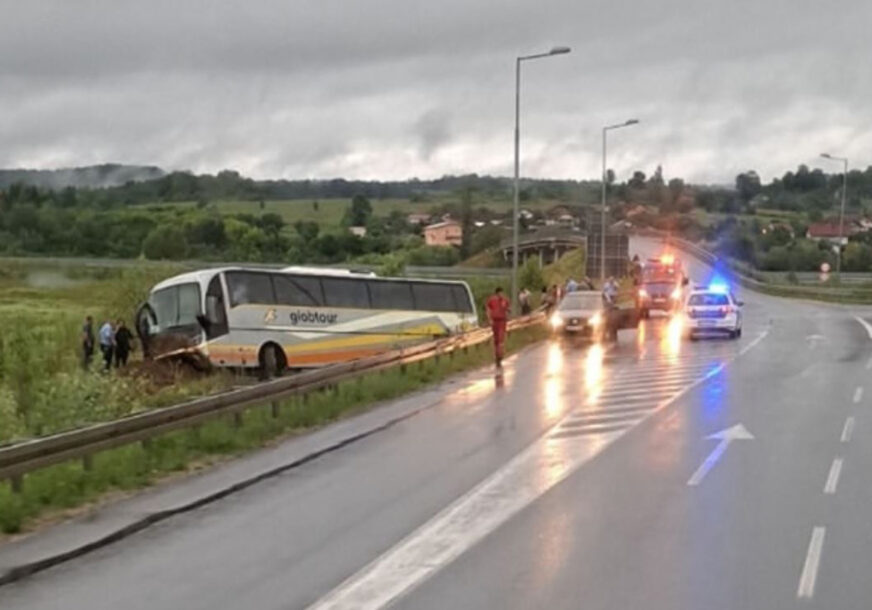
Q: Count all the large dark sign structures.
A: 1